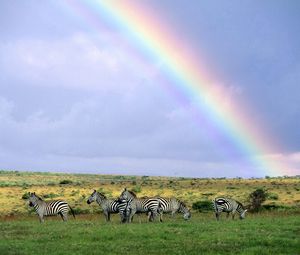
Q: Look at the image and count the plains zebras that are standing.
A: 5